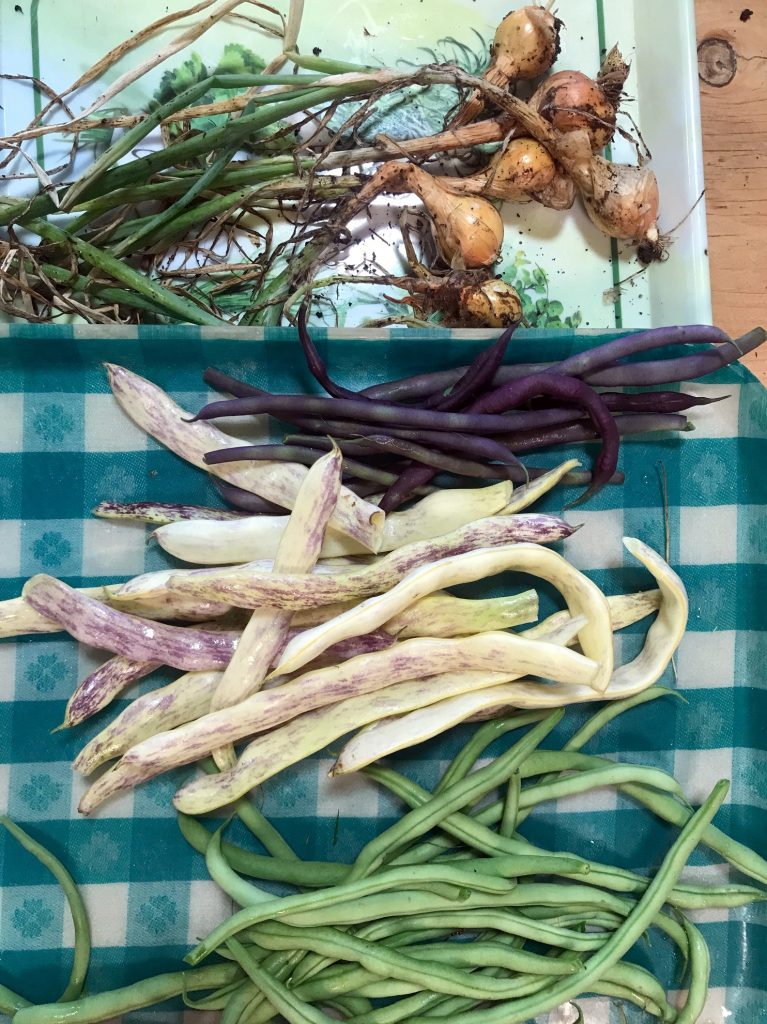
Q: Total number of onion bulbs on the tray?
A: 6